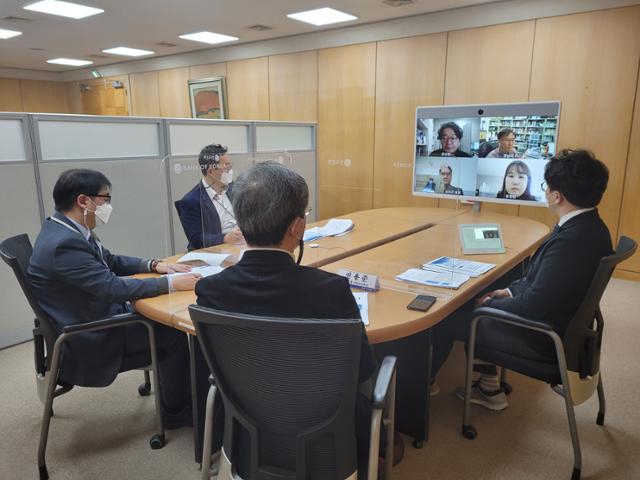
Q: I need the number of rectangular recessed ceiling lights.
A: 6